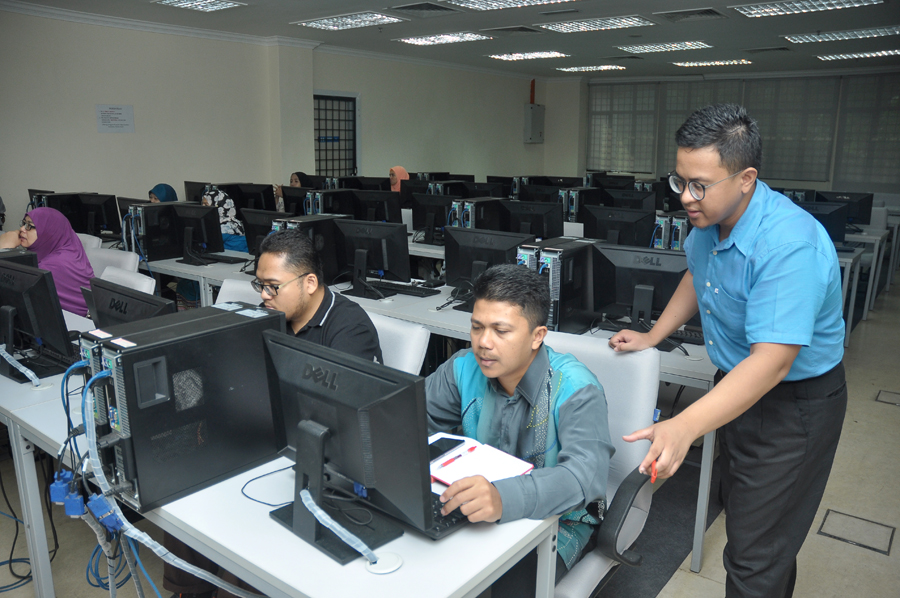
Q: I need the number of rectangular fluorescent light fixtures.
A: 12